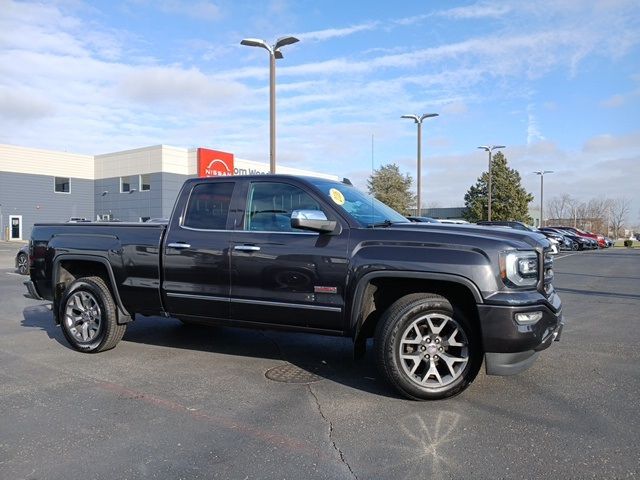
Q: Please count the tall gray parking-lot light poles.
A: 4